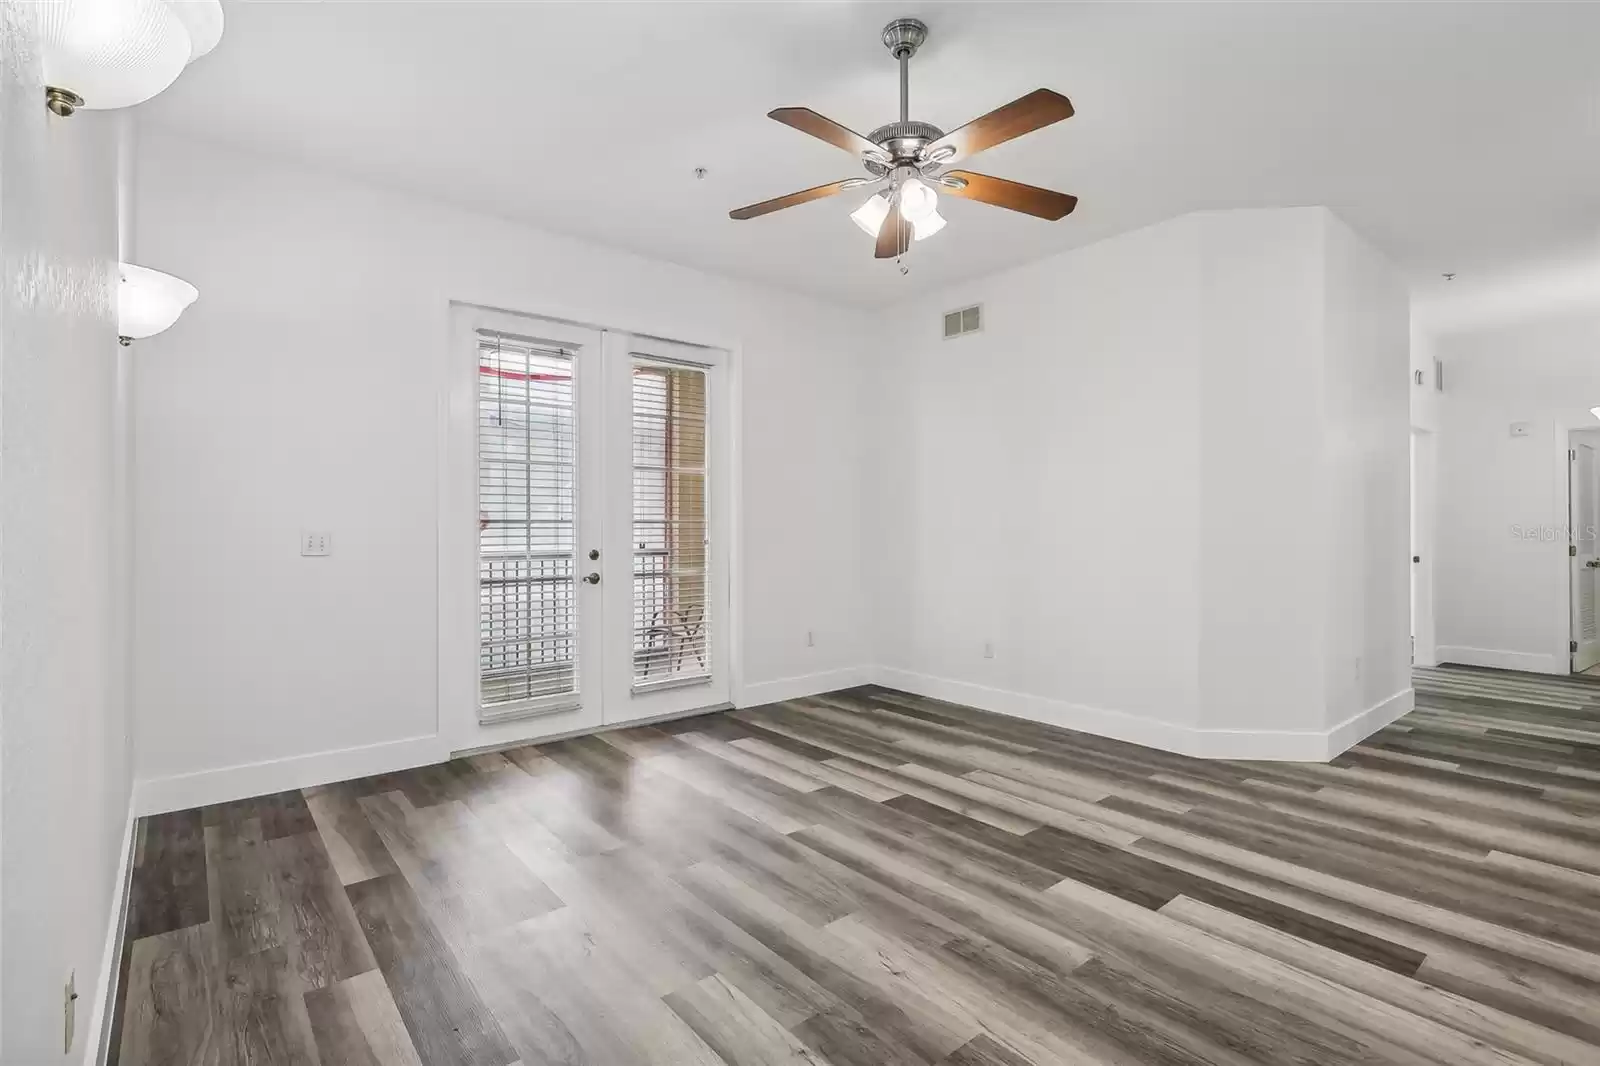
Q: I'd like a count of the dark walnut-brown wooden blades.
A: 5